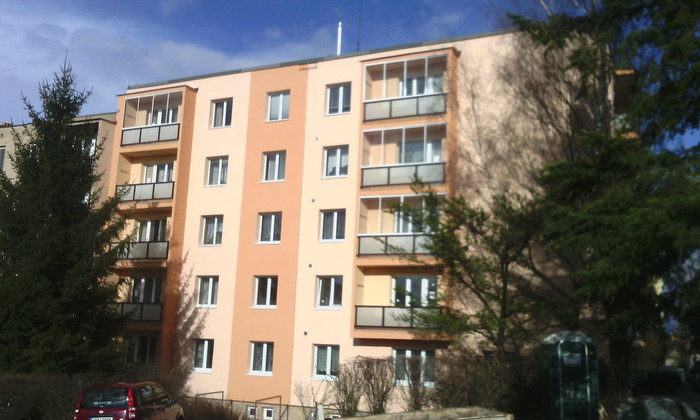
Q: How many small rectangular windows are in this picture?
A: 15